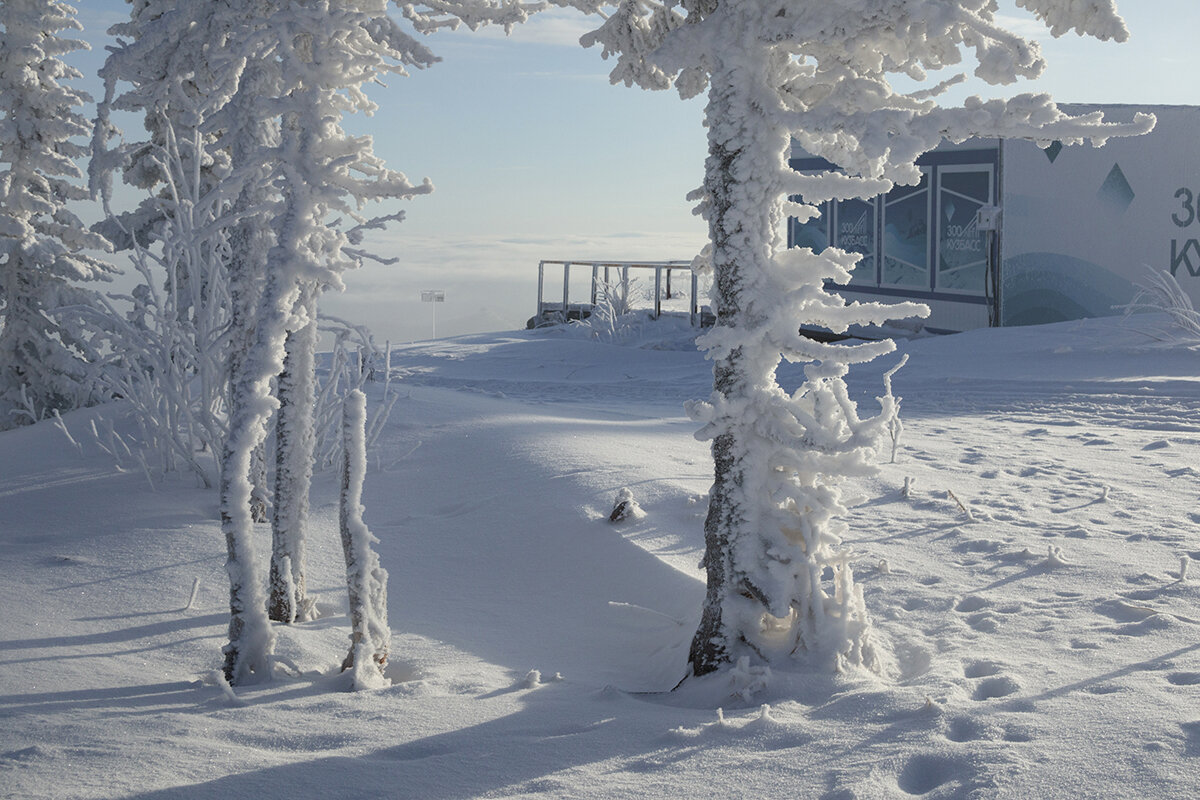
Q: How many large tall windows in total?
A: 4